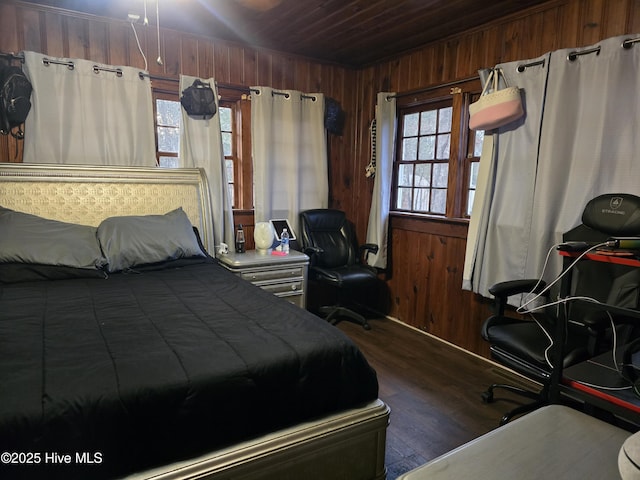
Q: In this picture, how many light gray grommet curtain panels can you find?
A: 6